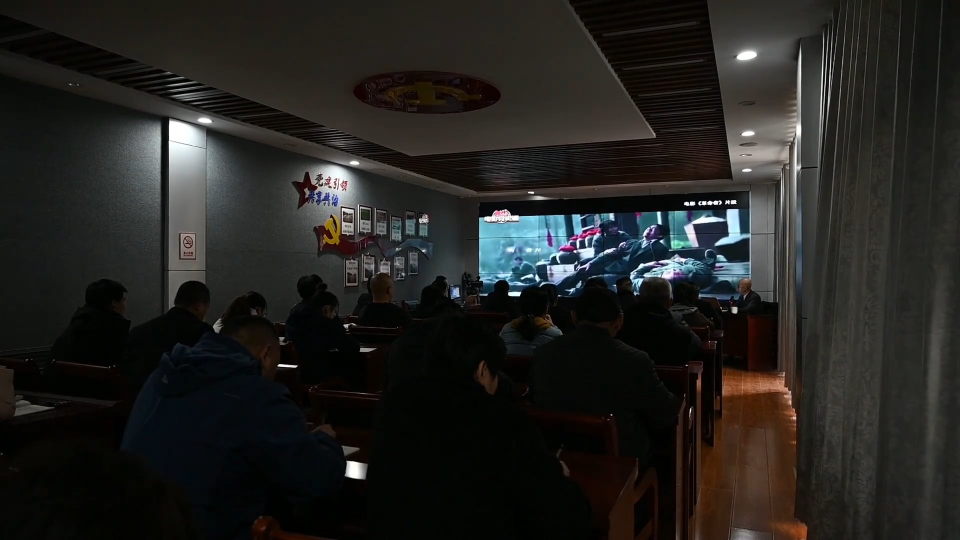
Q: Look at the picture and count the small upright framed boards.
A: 11